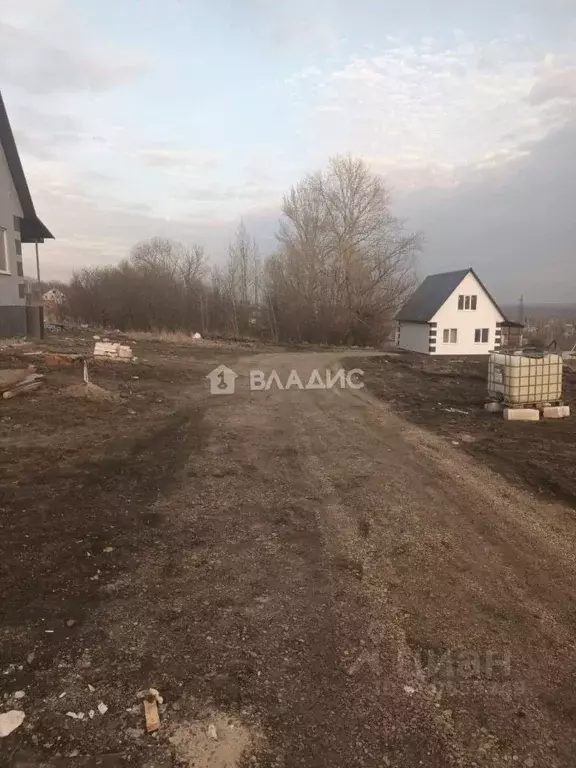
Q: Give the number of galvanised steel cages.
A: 1